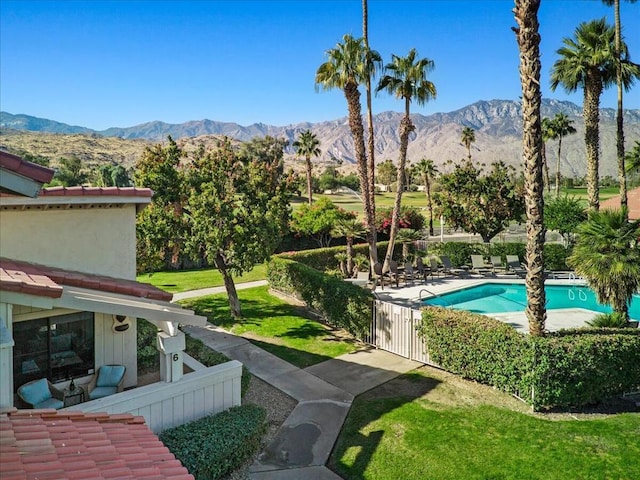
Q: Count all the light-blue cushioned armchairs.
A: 2